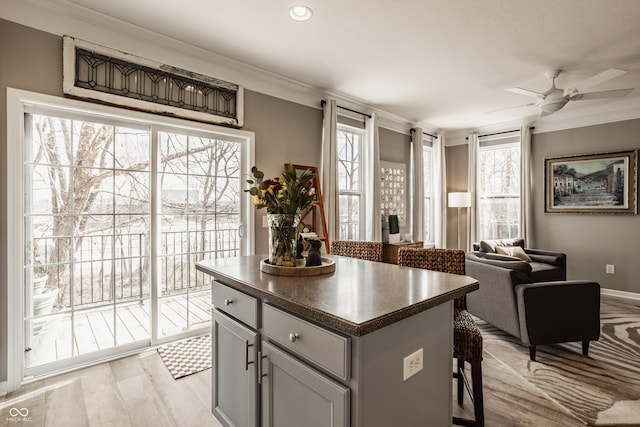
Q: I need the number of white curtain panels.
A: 6